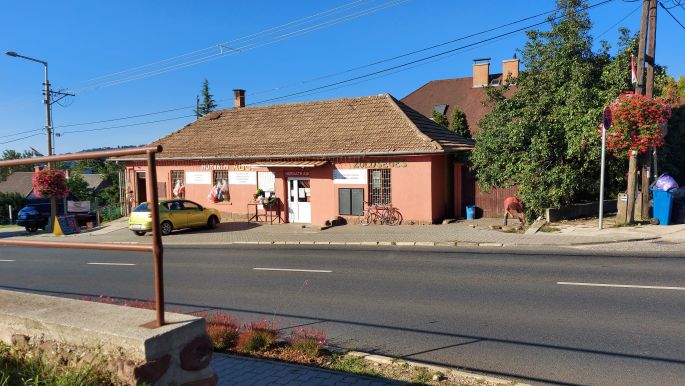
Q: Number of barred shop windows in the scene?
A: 3